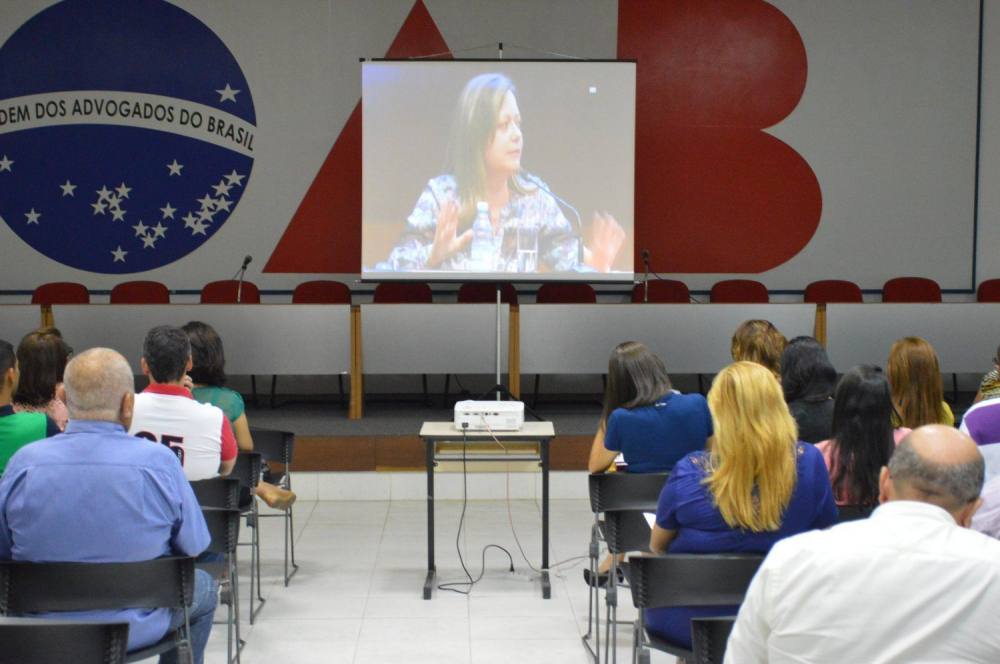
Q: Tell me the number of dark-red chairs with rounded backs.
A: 12